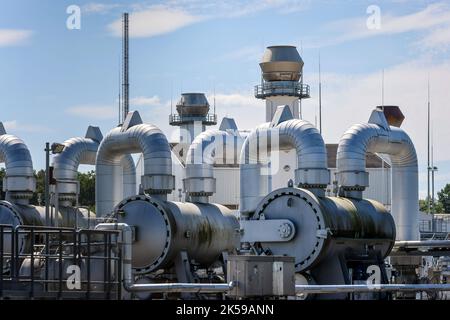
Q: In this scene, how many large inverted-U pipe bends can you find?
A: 6